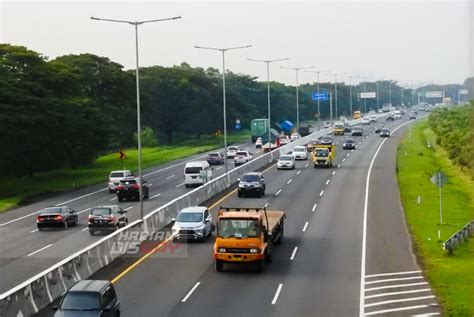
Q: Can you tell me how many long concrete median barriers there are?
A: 1